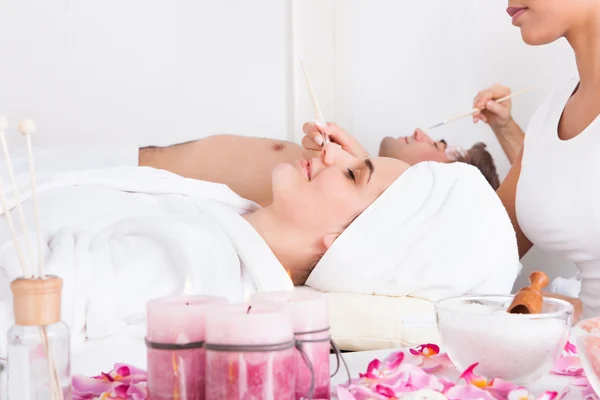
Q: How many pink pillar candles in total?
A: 3